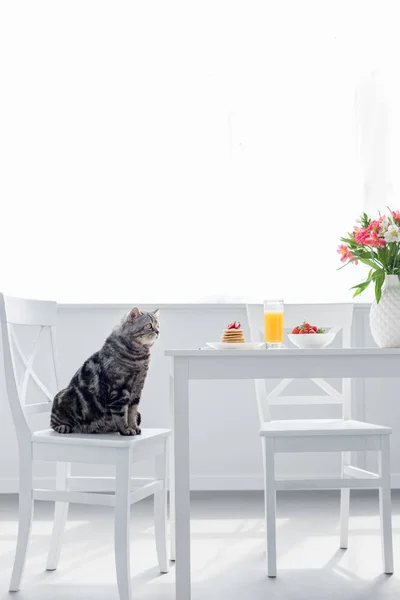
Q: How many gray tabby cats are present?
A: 1